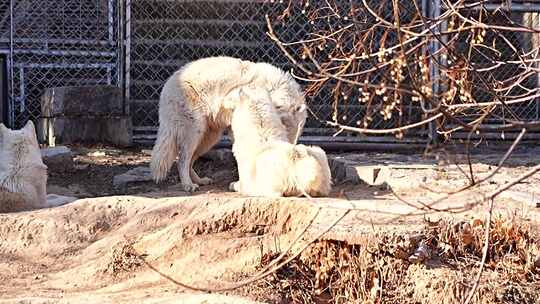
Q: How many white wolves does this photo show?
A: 3